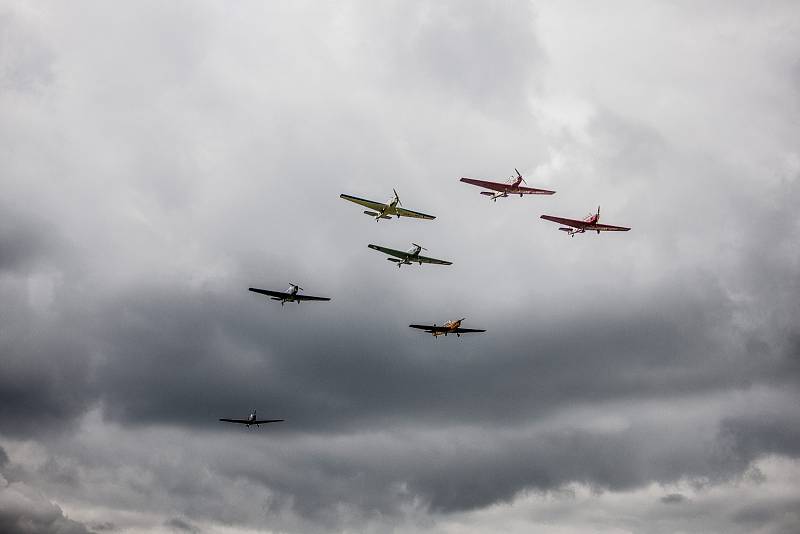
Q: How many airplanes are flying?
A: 7